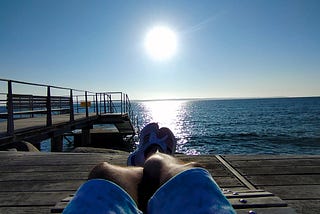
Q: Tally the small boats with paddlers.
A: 0